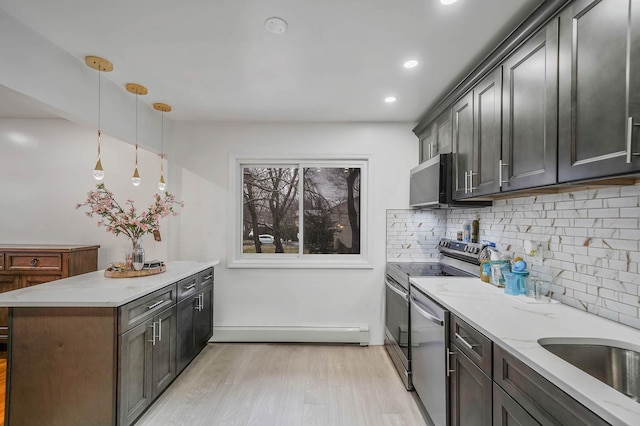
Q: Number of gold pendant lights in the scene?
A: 3